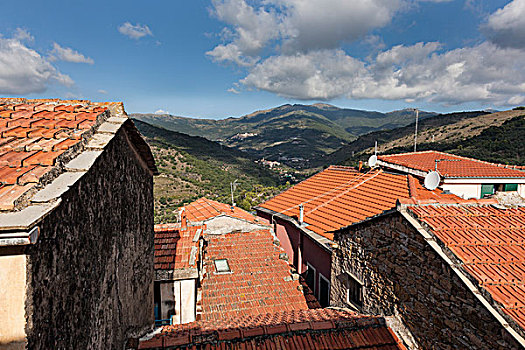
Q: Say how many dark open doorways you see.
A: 2